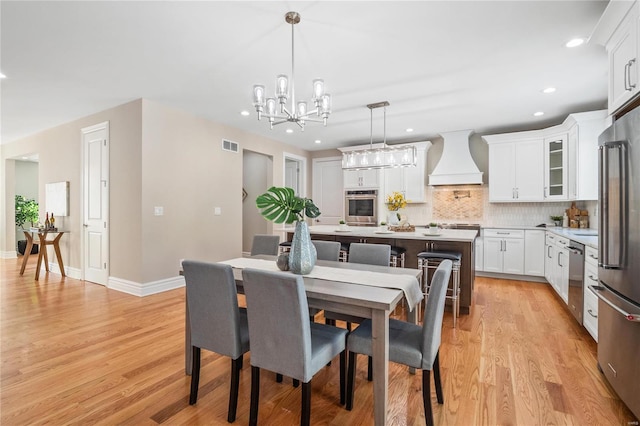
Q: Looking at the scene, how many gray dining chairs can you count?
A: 6